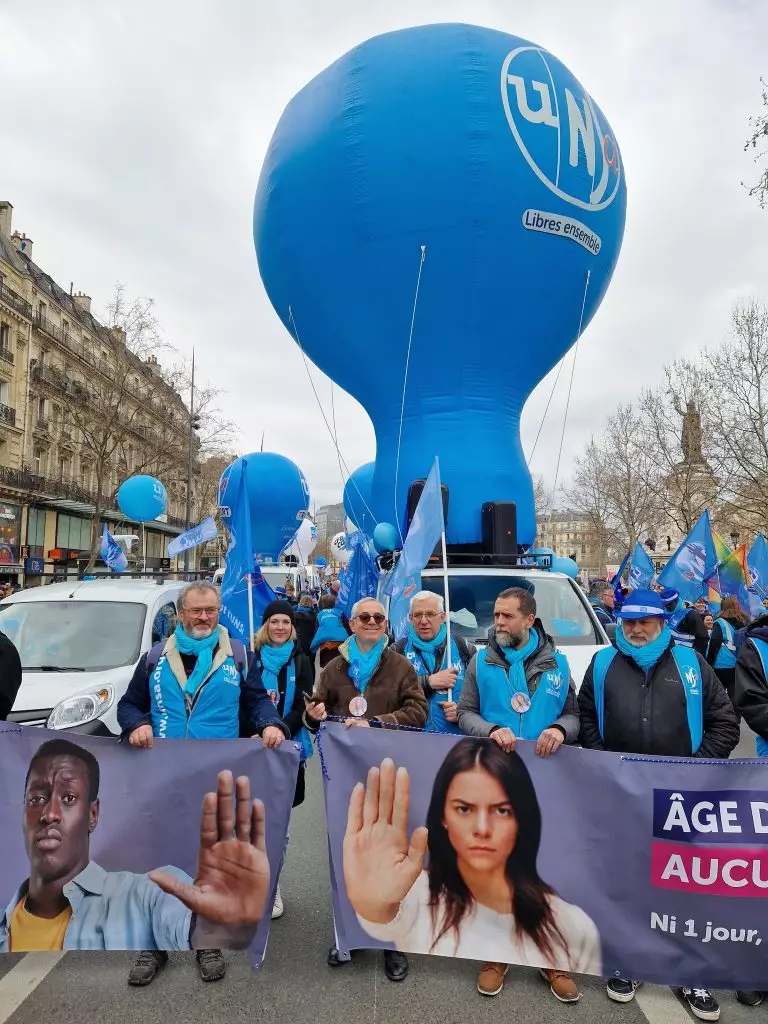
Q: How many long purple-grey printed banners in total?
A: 2